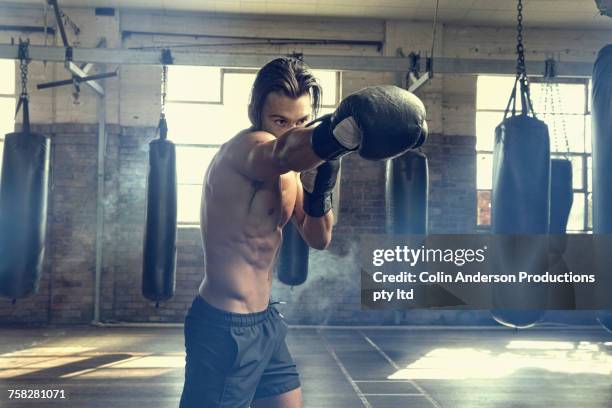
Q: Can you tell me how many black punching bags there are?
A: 7